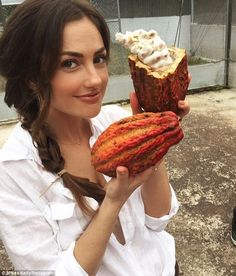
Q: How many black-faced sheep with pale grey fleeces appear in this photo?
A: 0